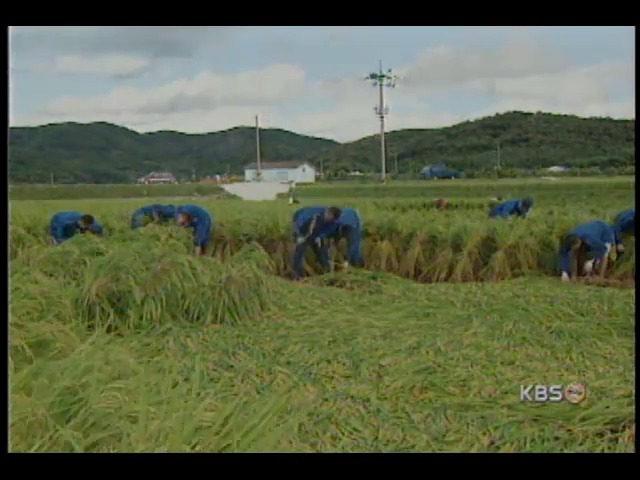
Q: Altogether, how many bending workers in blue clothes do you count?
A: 8